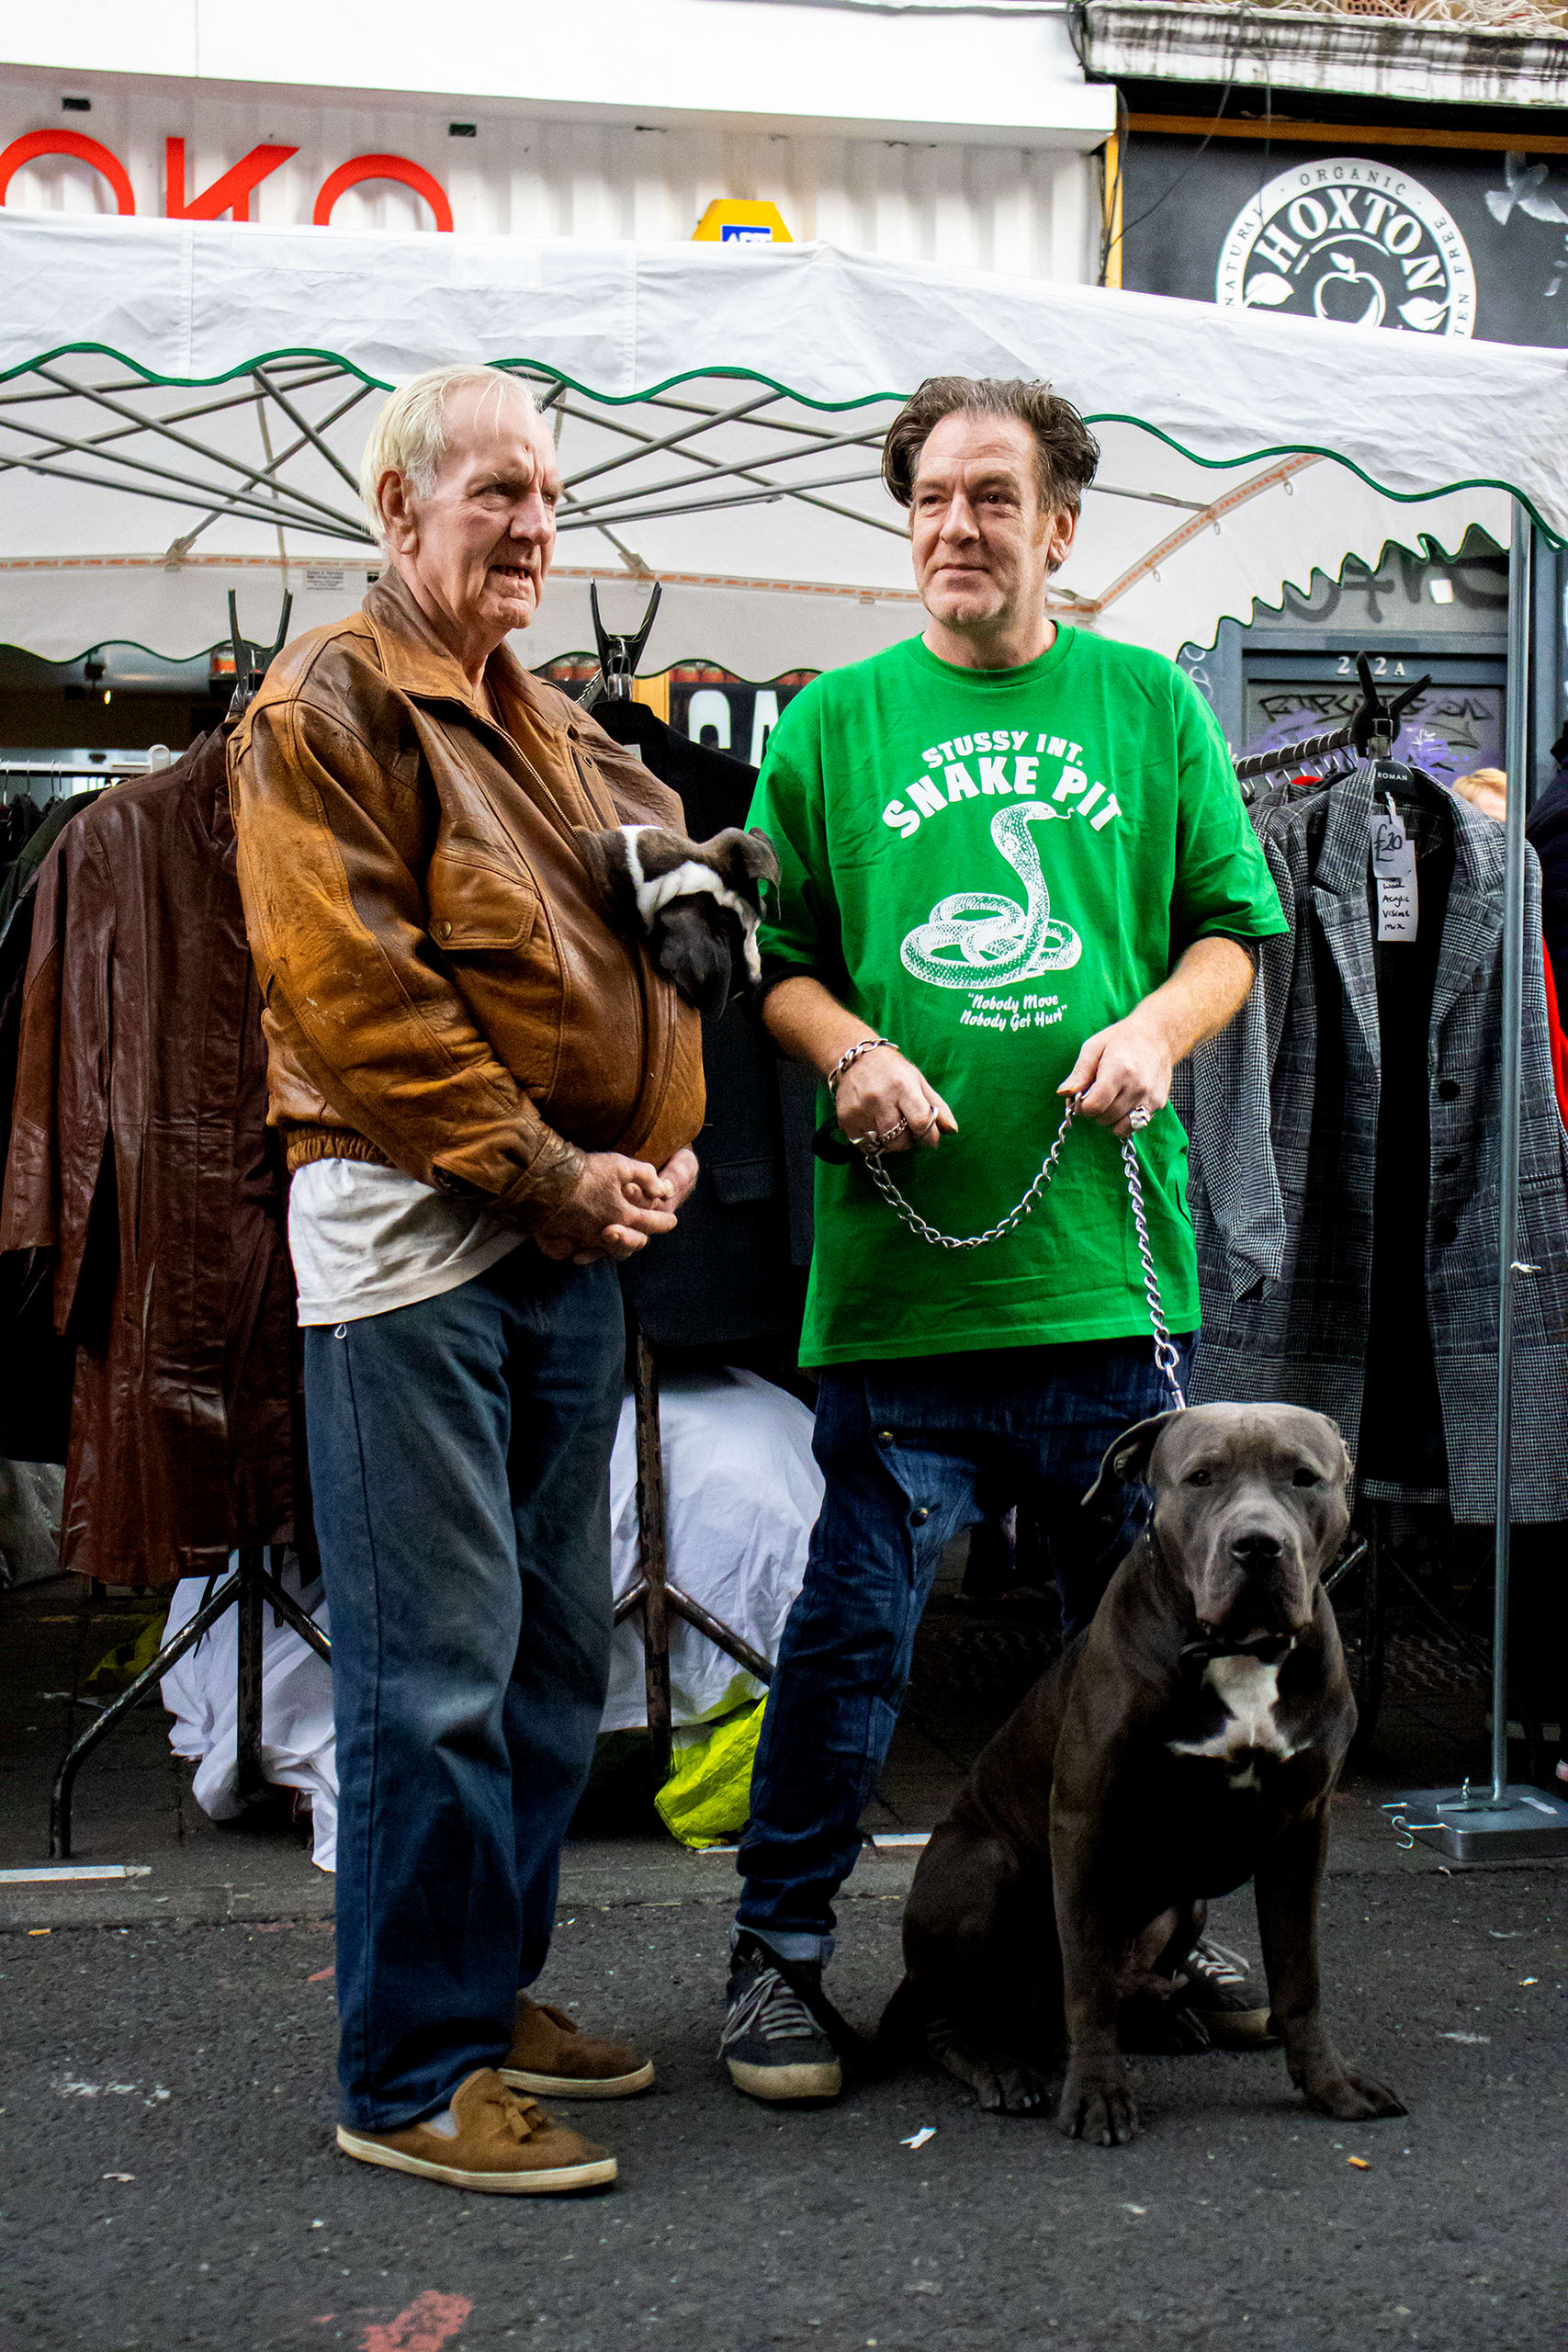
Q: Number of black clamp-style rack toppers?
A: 3